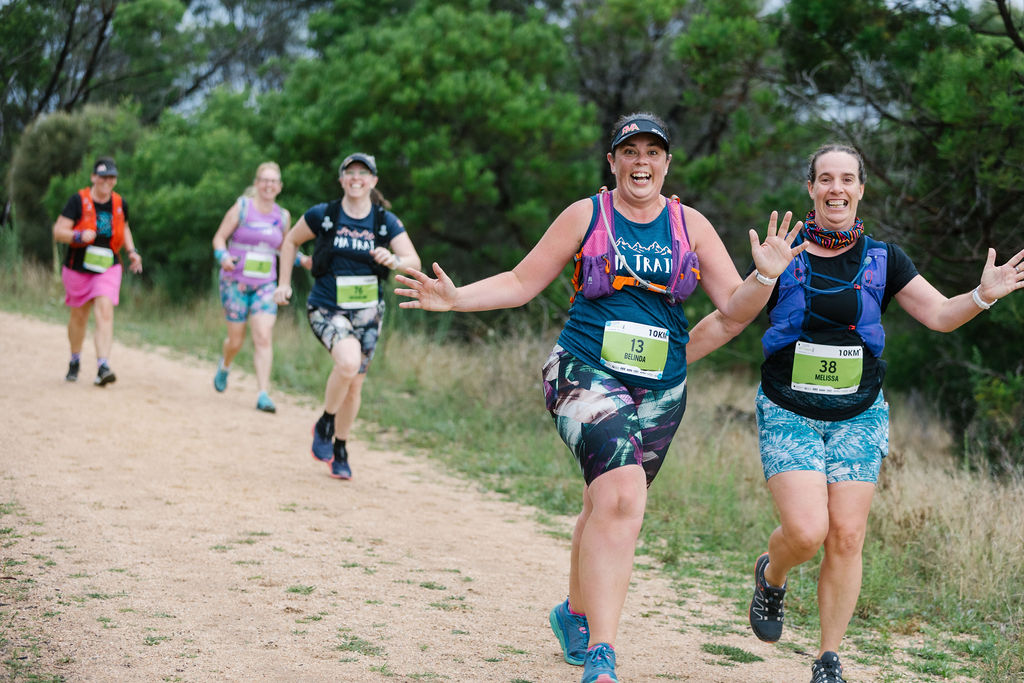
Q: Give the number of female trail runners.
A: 5